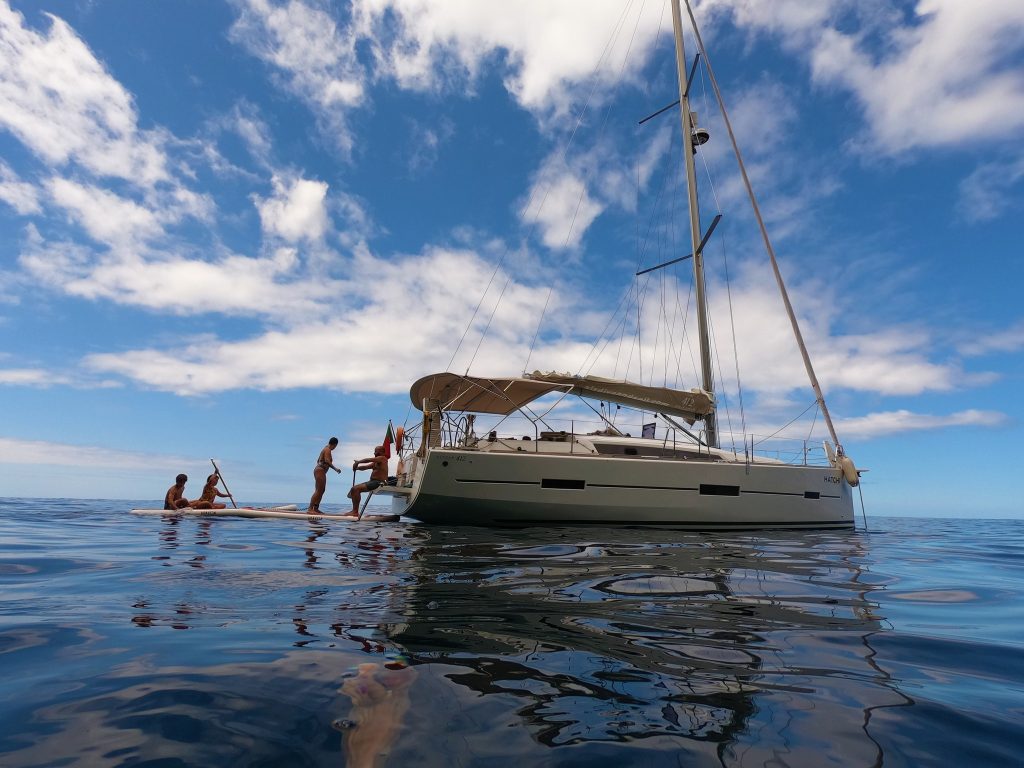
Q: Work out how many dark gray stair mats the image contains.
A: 0